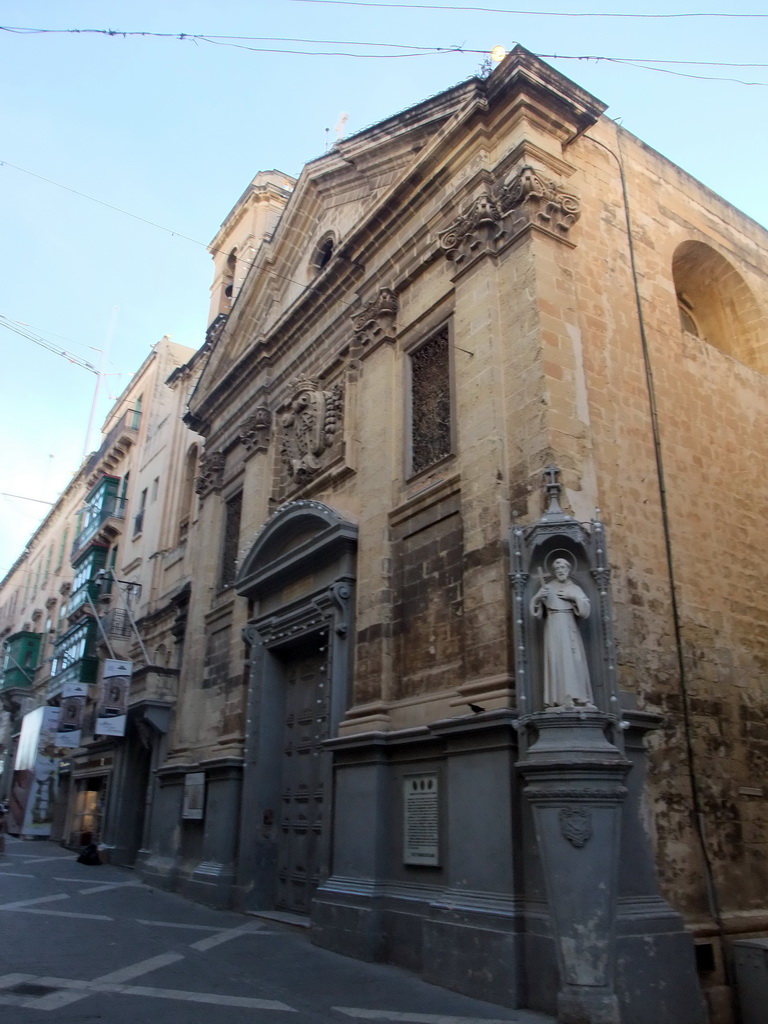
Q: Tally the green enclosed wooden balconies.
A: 4